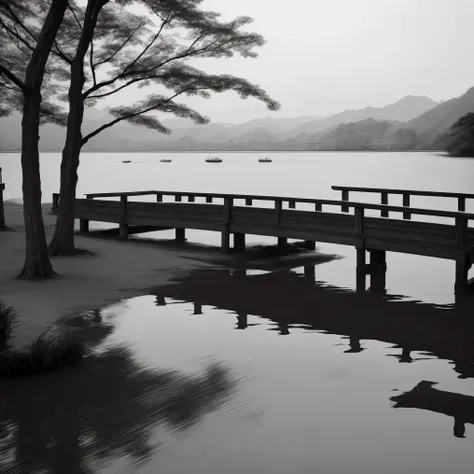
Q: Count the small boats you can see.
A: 4